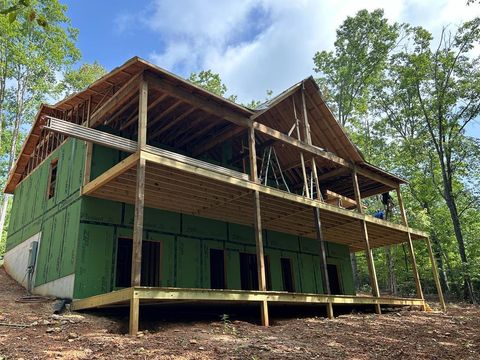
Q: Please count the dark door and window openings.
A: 6